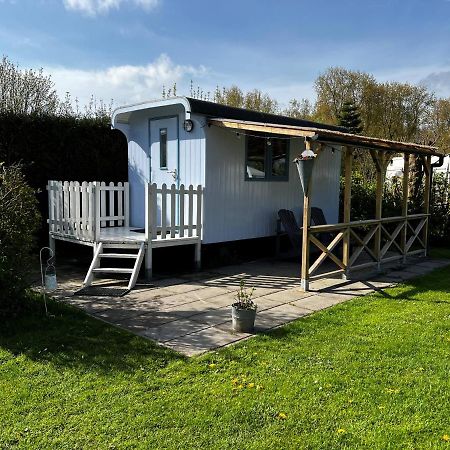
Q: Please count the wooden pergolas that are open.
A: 1